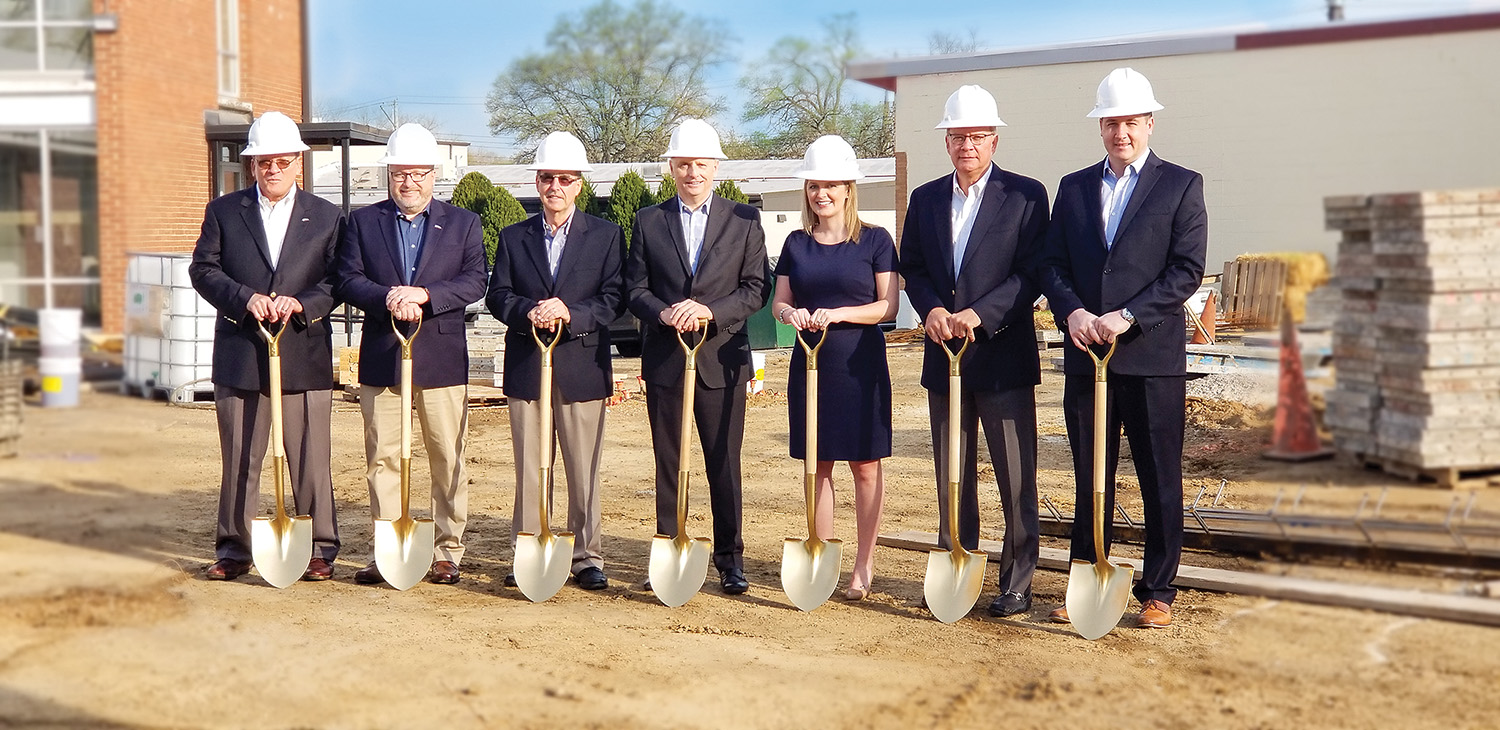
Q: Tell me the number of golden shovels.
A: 7